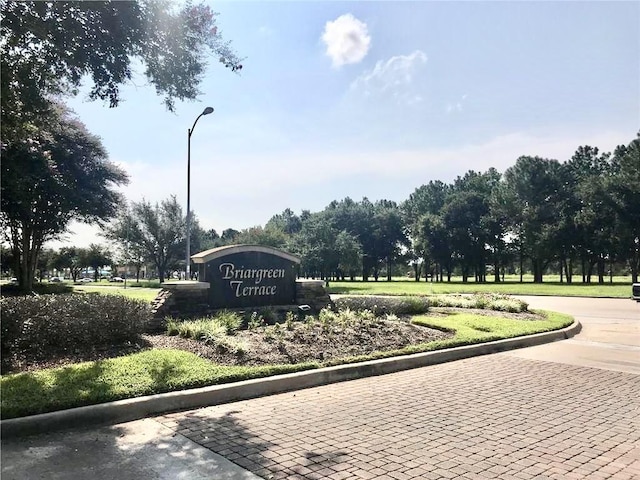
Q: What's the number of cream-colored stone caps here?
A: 3